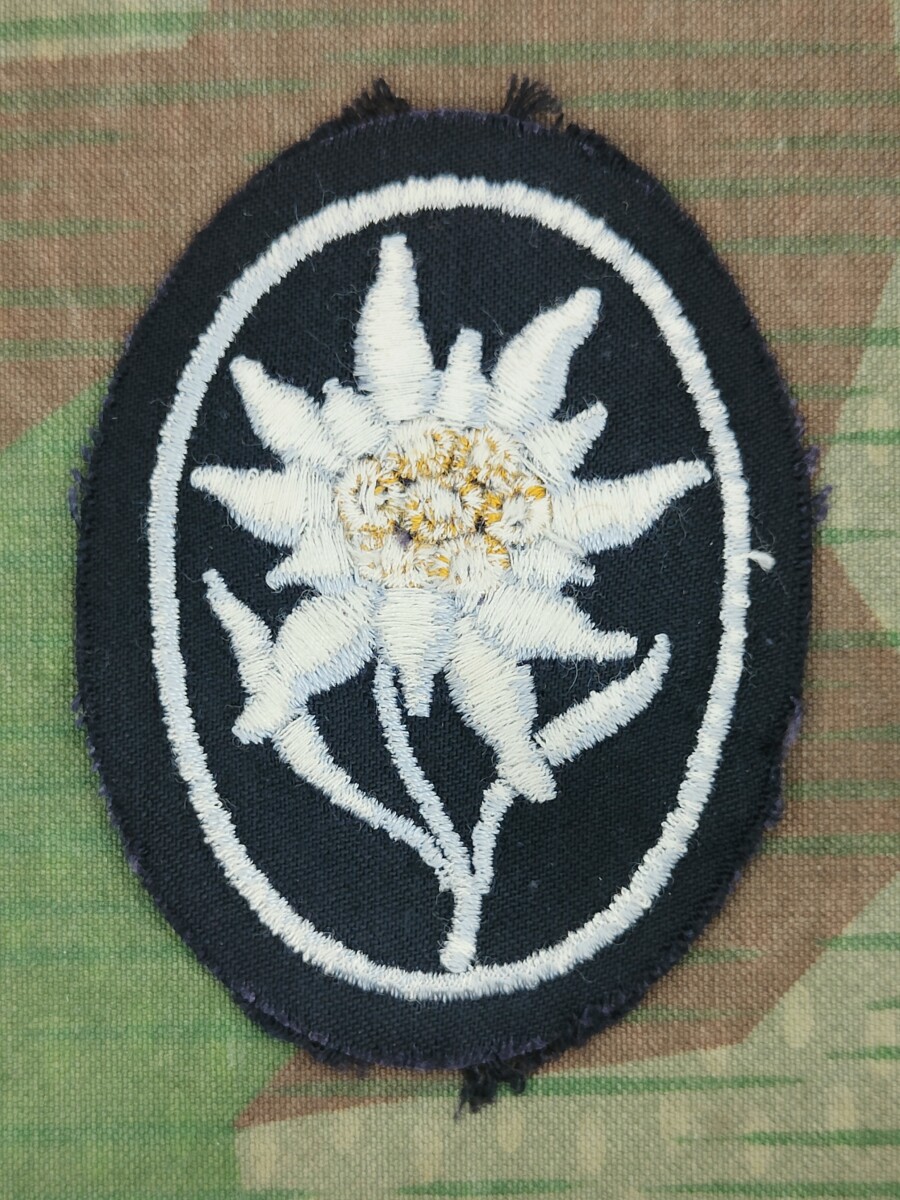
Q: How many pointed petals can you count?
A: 14